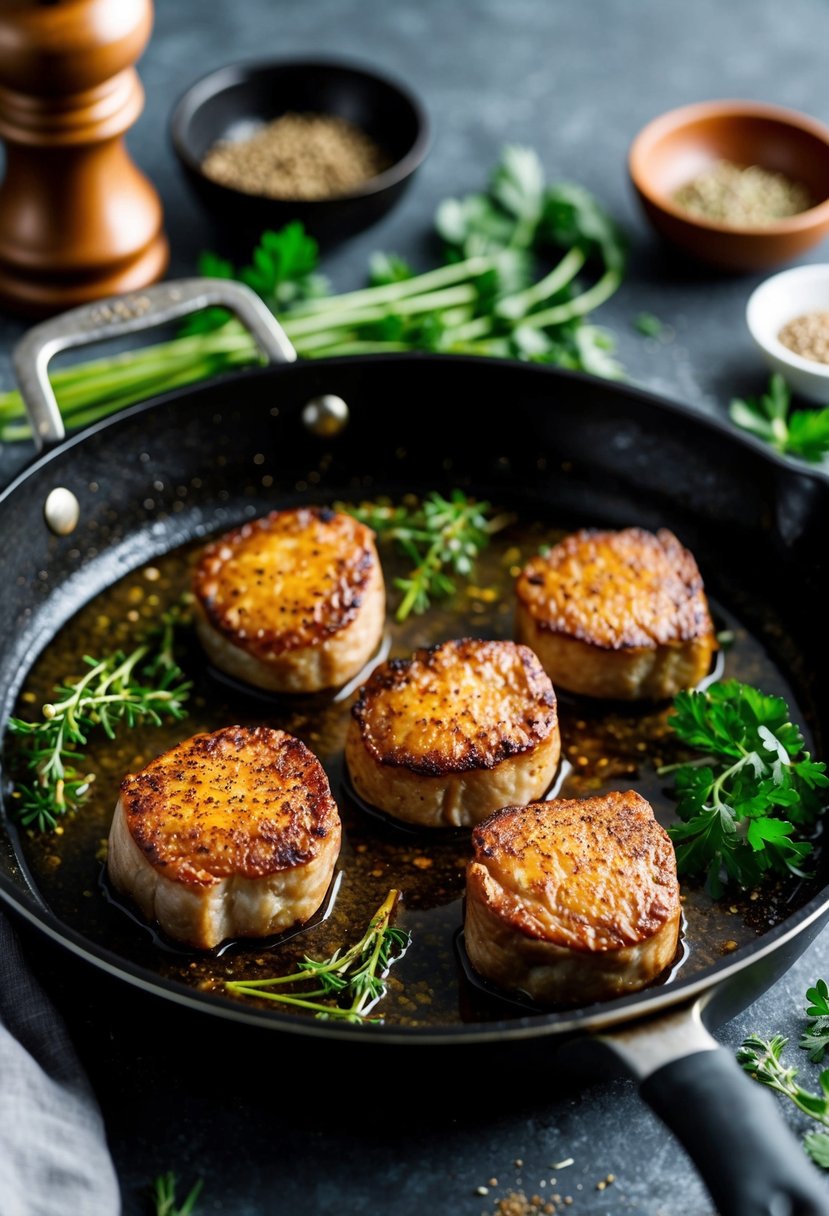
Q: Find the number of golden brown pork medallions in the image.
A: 5